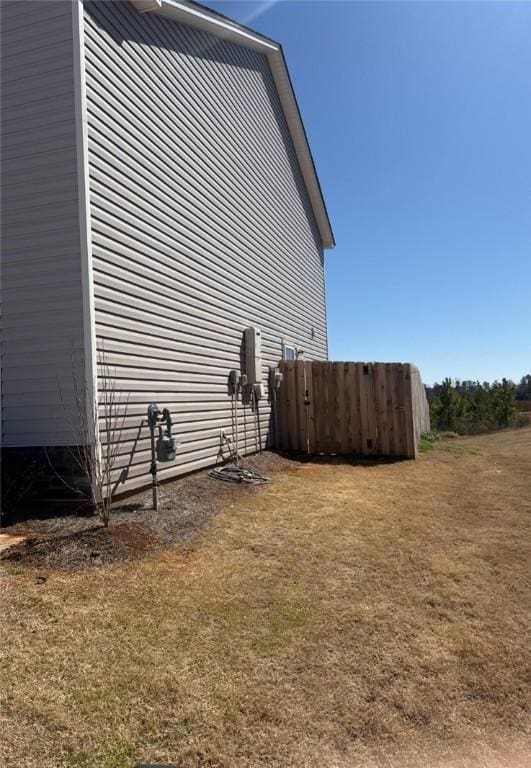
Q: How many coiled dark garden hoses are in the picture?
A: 1